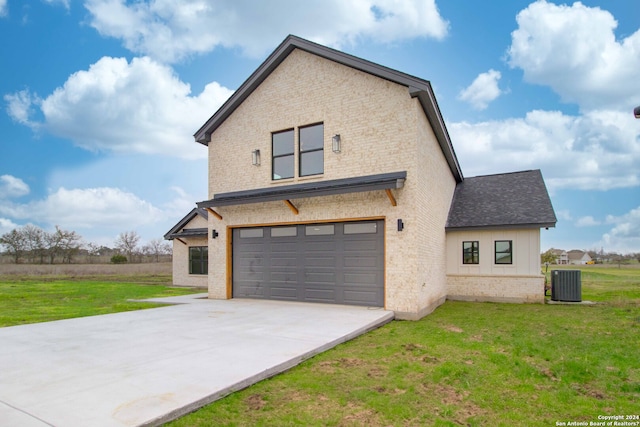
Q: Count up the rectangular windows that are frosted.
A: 4